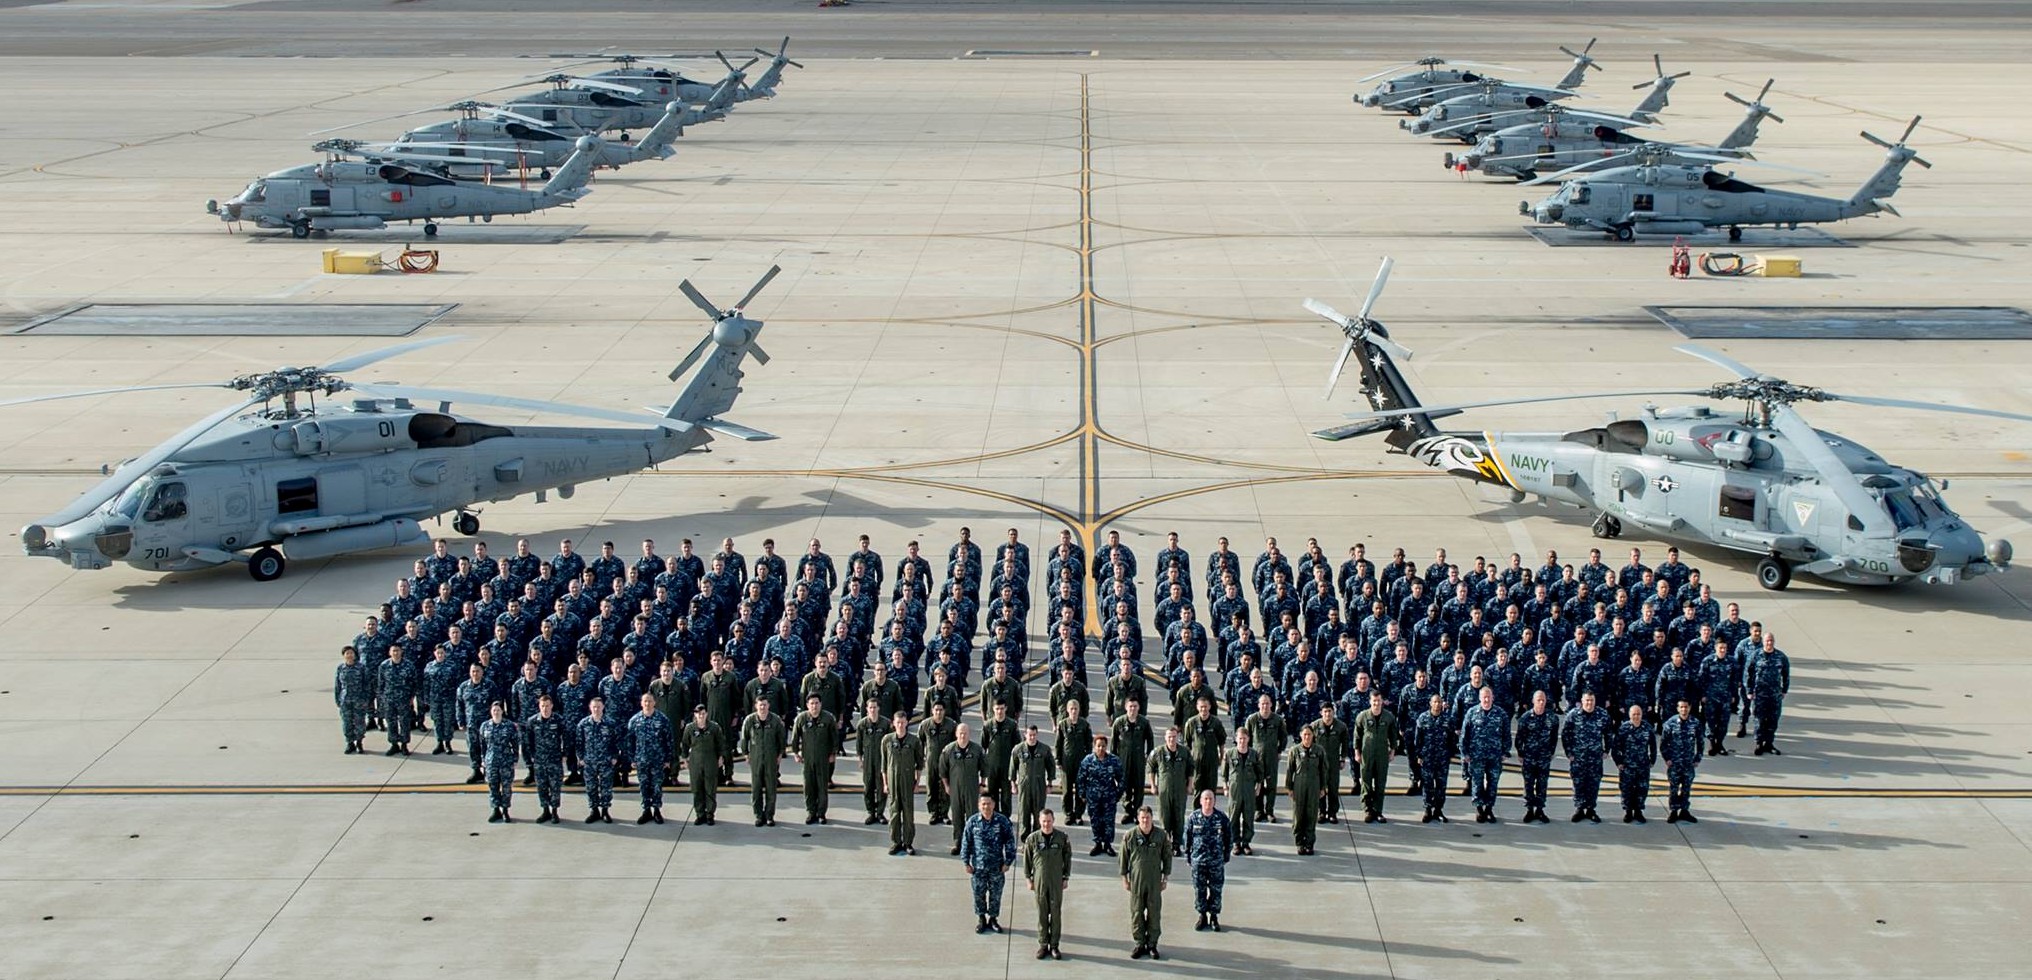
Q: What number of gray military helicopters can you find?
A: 10